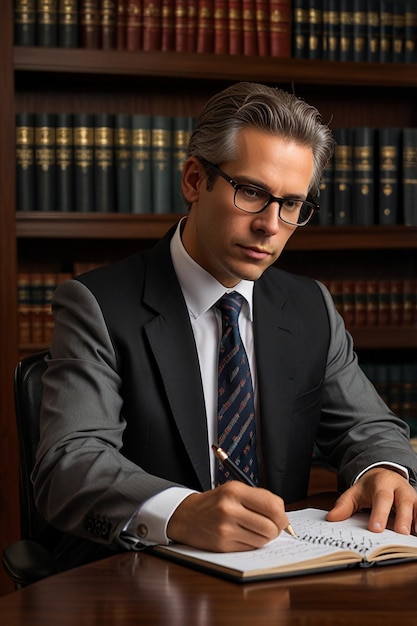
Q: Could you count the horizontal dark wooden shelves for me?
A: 3